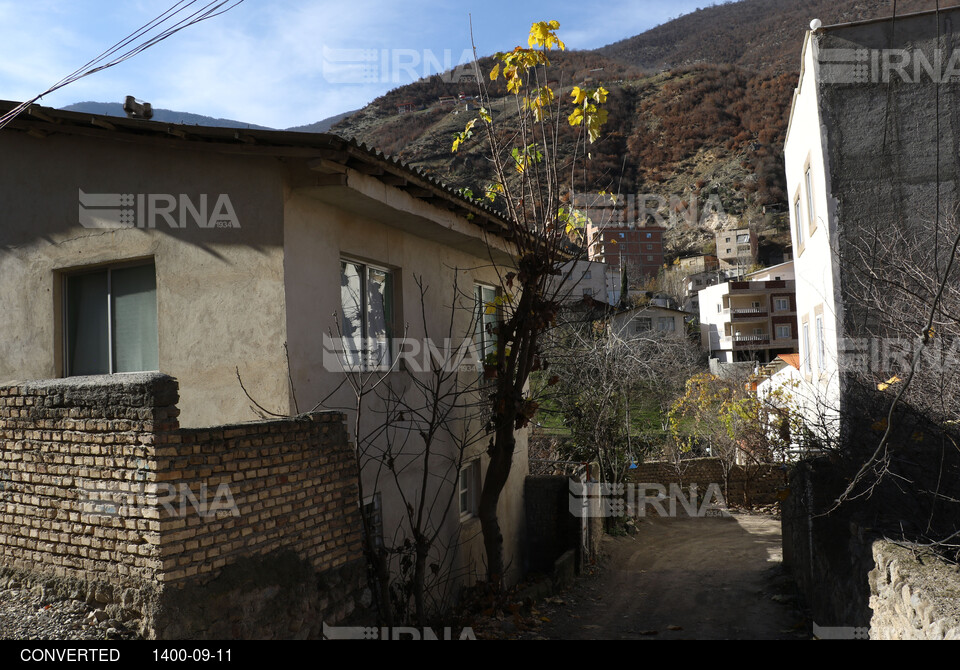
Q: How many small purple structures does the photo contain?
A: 0